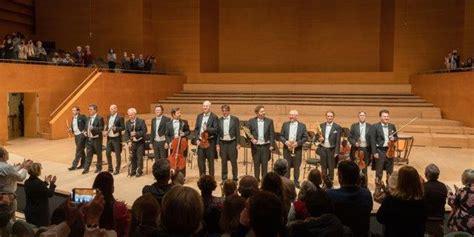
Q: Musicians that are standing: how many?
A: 13